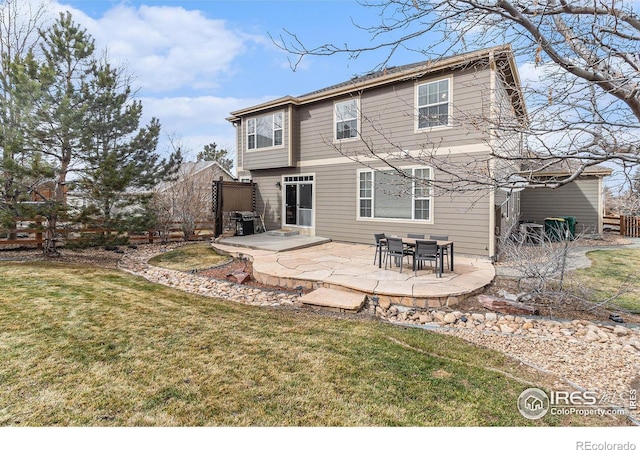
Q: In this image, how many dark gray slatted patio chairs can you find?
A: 5